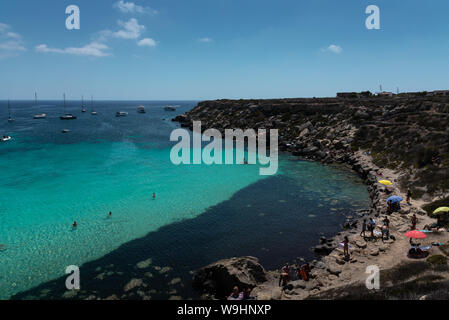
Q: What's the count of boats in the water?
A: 10